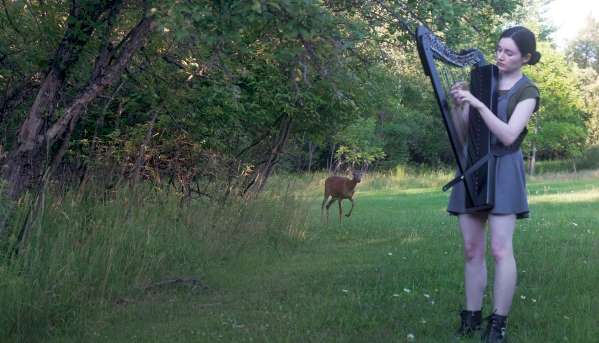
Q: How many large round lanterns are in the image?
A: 0